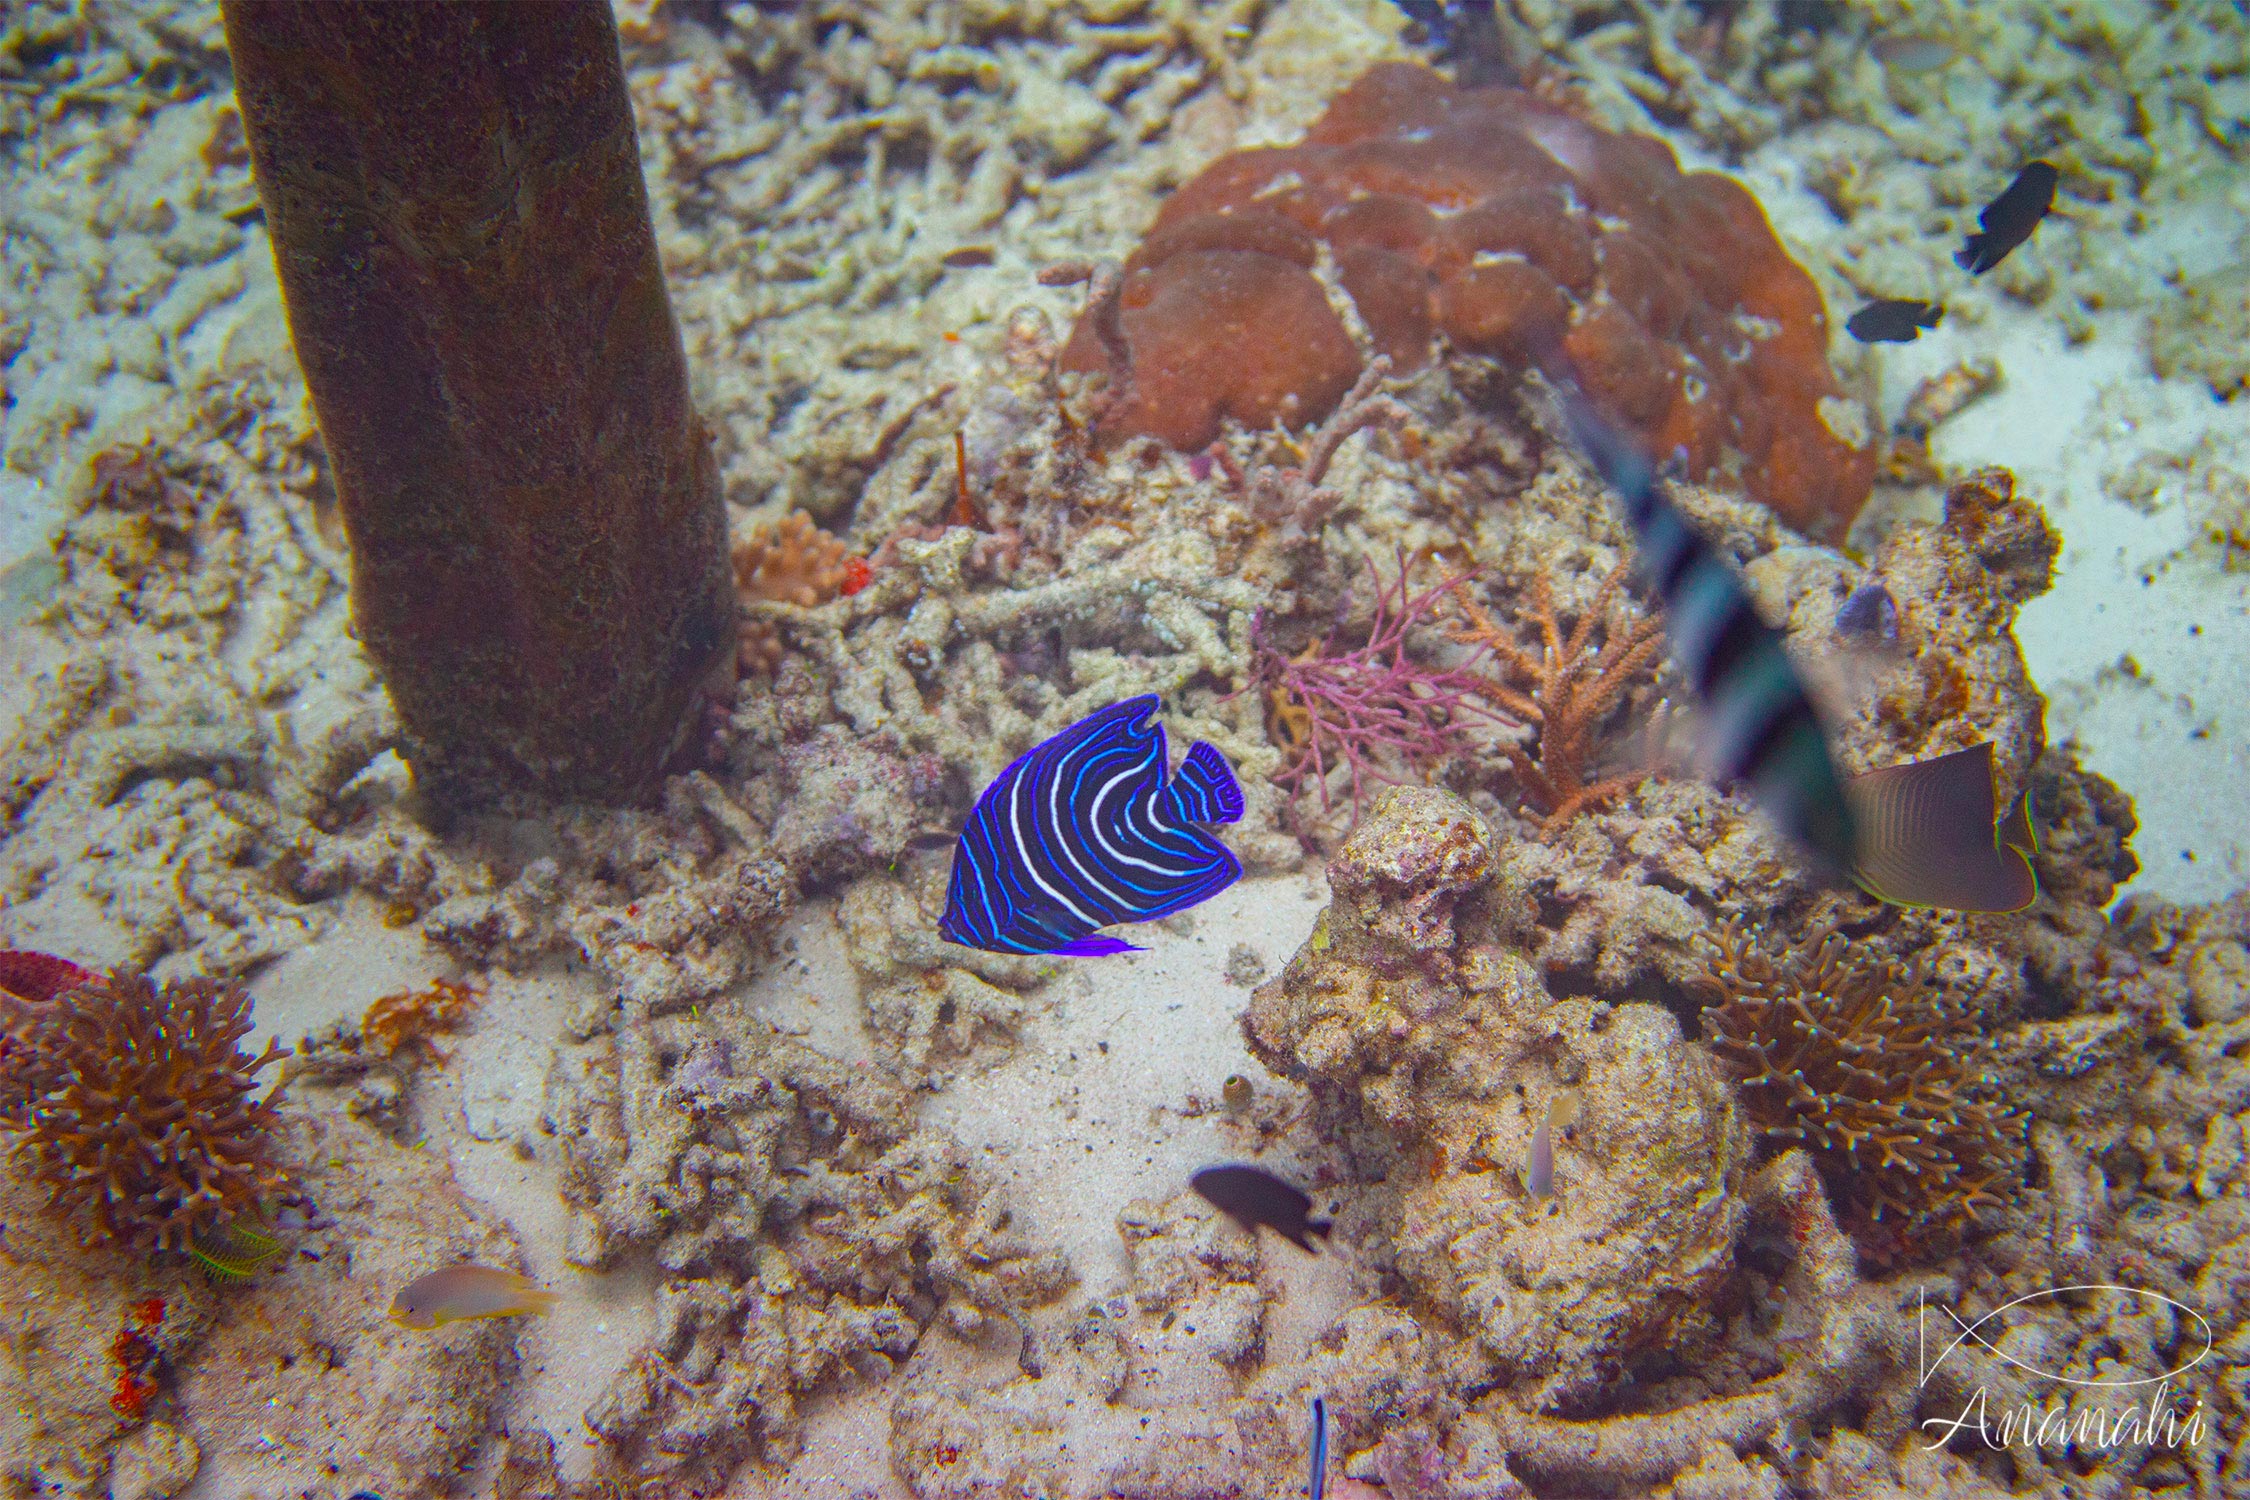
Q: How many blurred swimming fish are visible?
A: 1